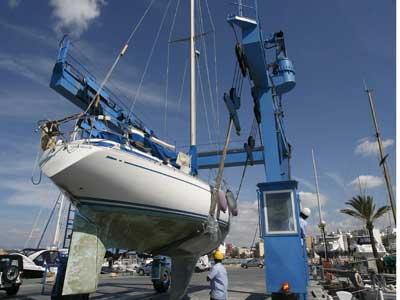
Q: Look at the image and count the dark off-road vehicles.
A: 1